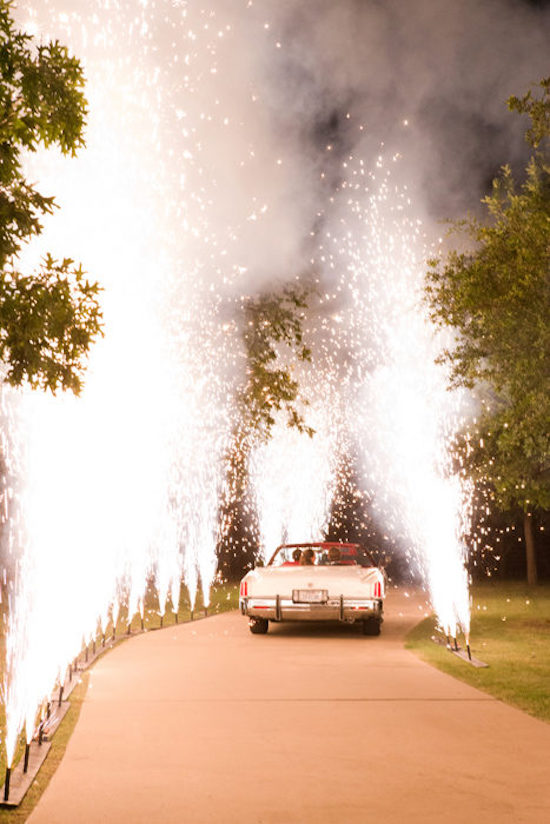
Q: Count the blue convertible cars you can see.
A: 0